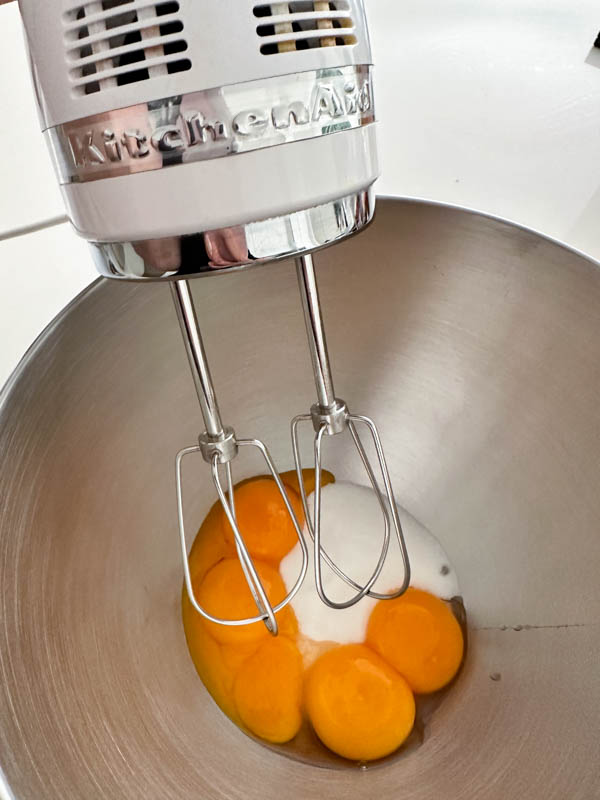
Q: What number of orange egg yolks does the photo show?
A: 5